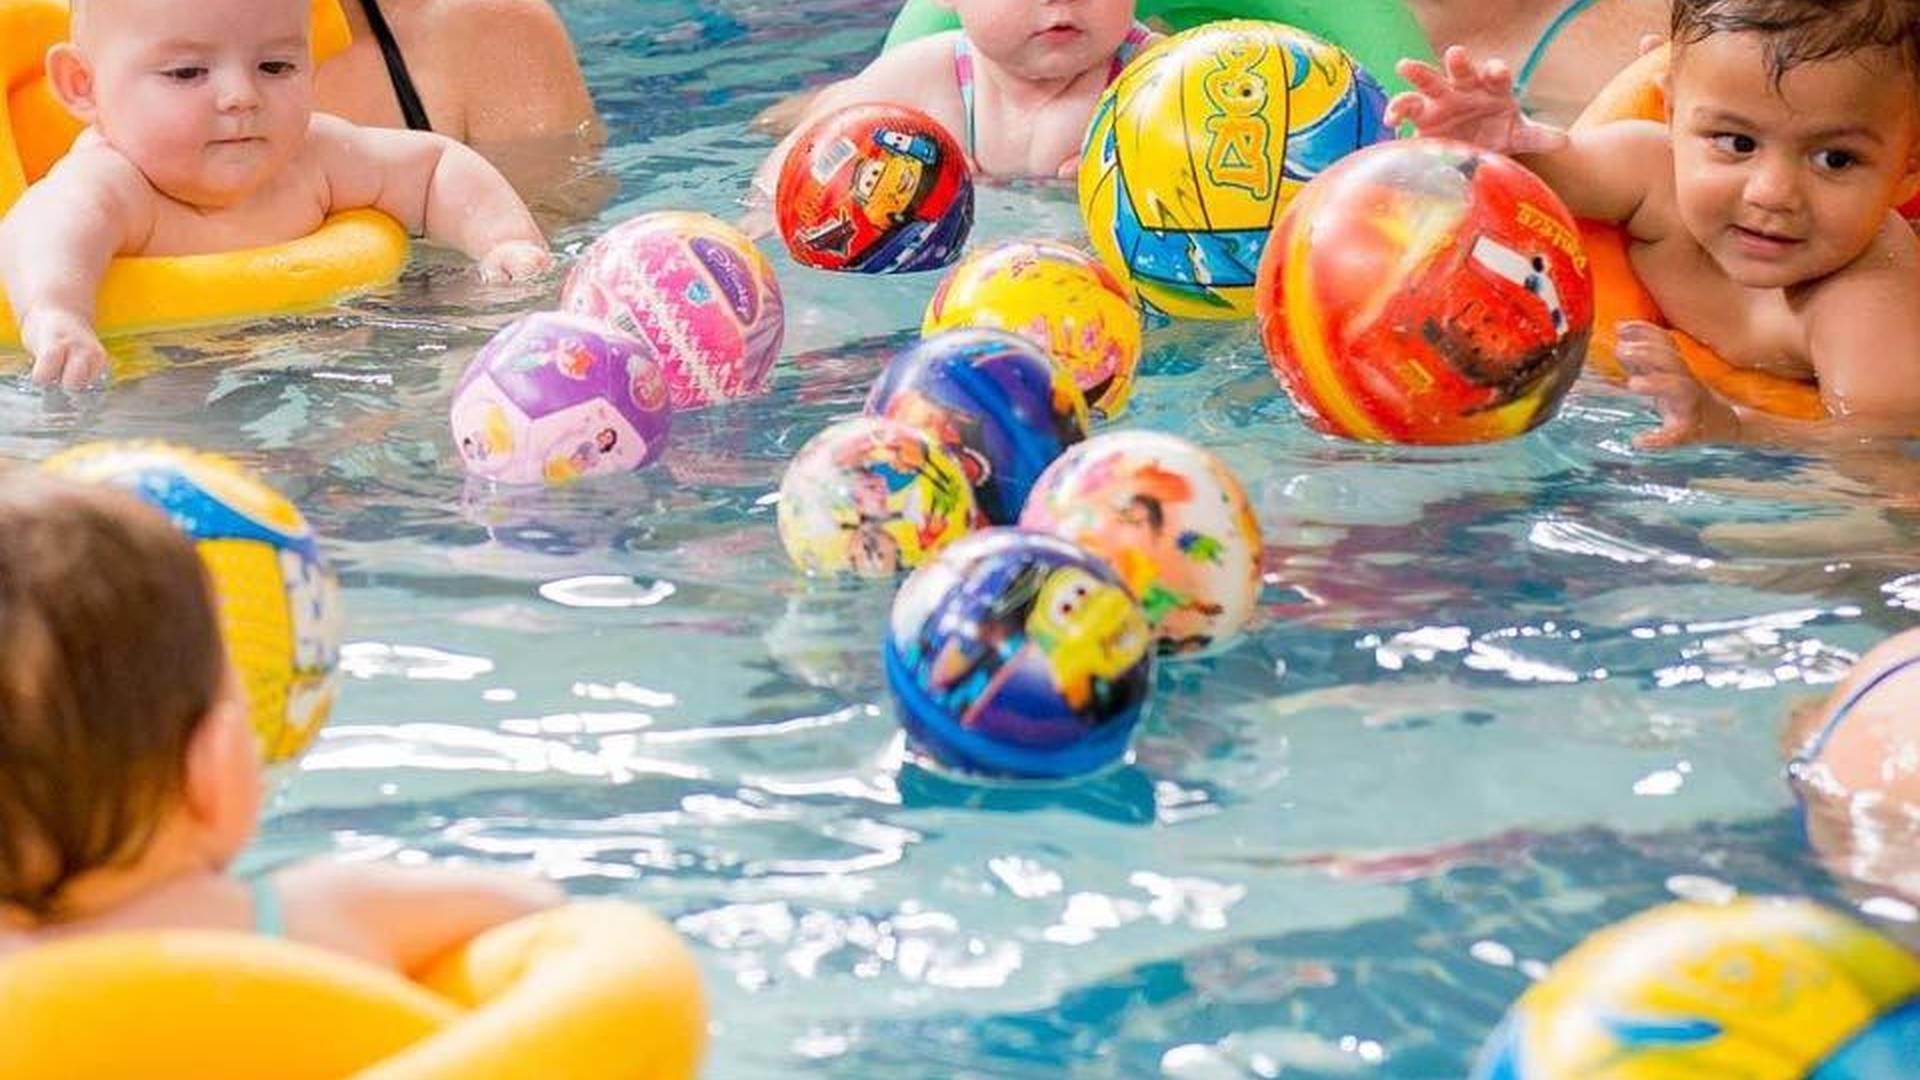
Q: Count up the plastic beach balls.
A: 12